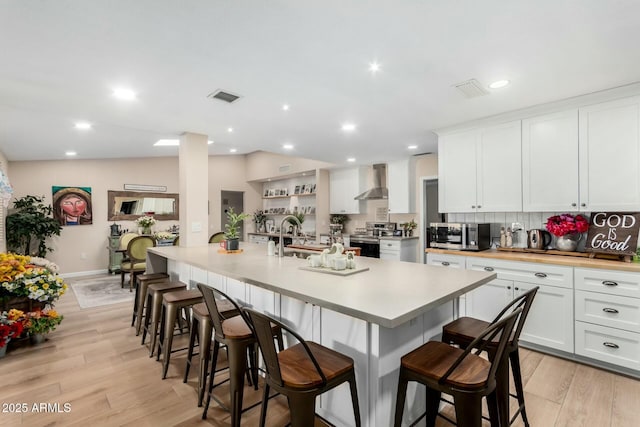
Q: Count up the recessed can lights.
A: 12